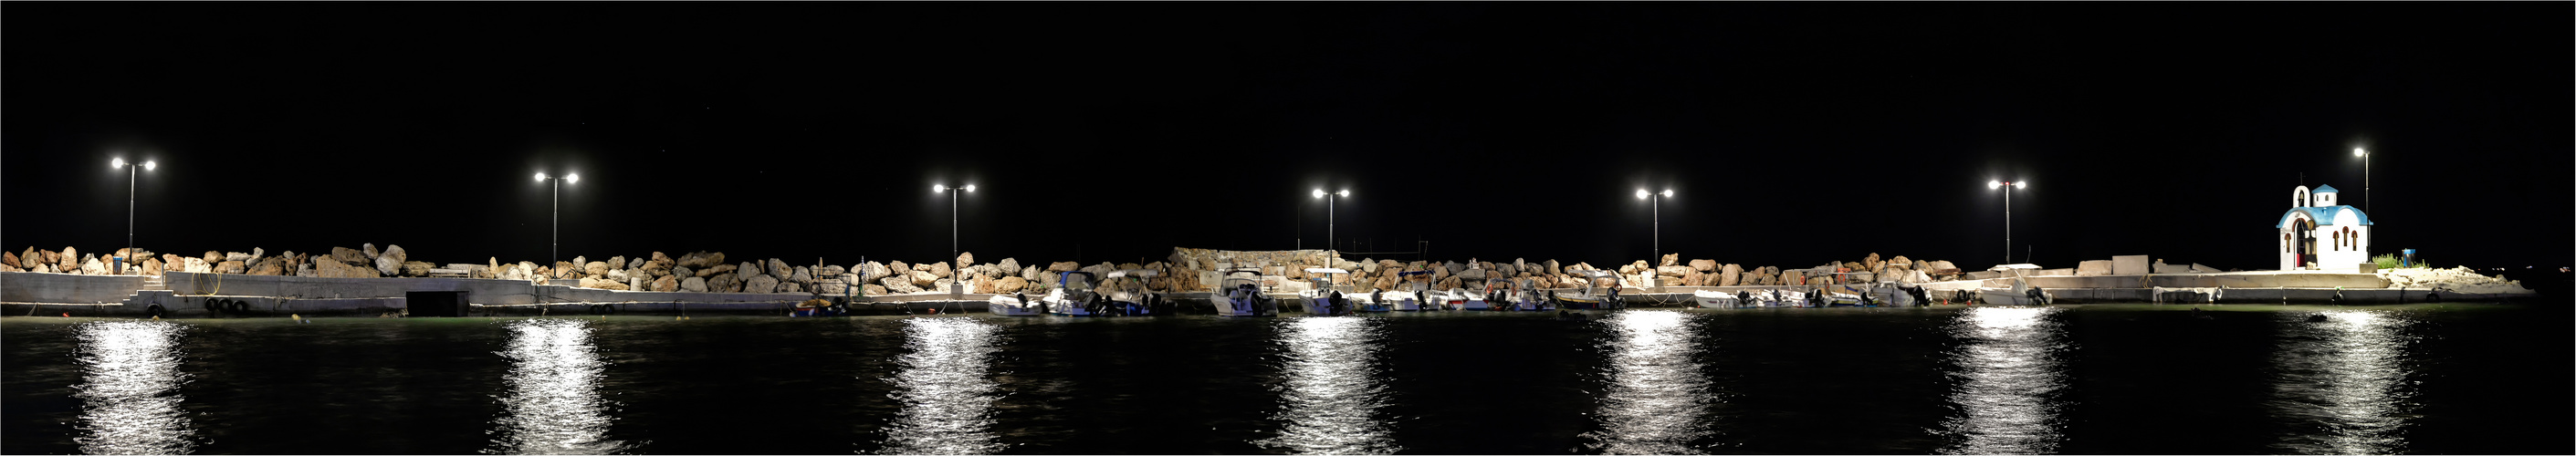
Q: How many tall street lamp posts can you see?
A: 7